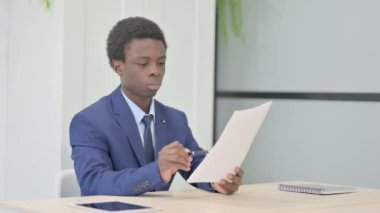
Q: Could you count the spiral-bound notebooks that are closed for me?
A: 1